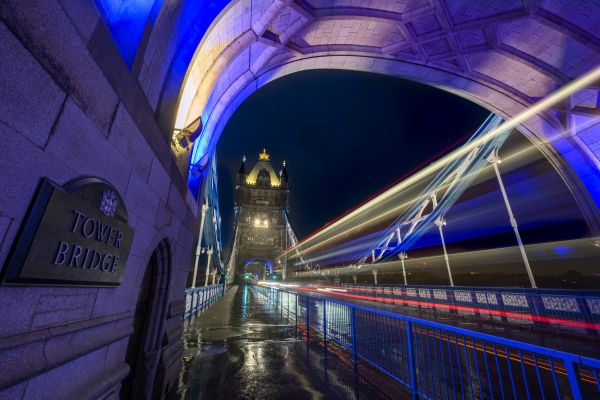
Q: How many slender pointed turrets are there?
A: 2